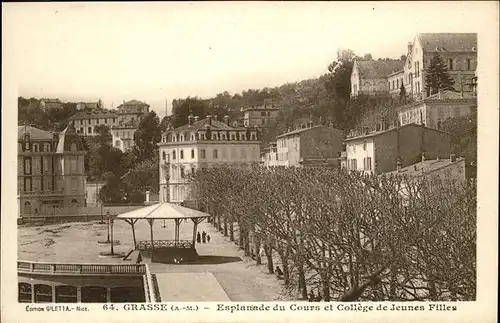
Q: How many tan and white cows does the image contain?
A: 0